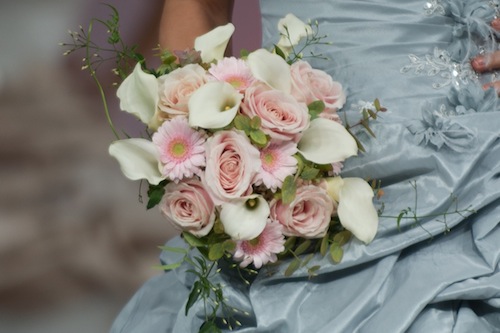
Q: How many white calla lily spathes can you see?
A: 9